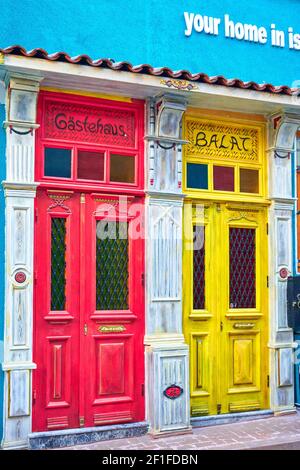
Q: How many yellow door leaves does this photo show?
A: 2